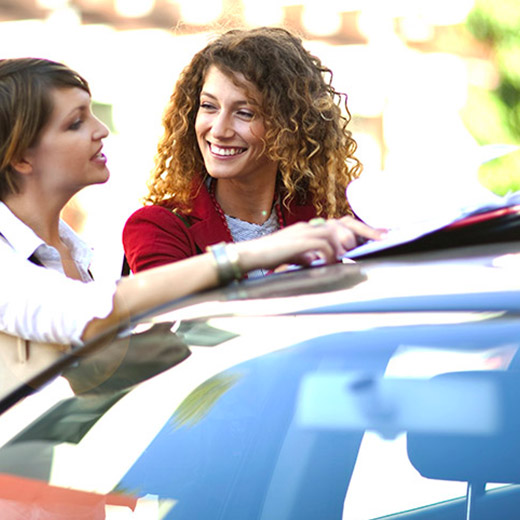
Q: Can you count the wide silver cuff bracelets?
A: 1